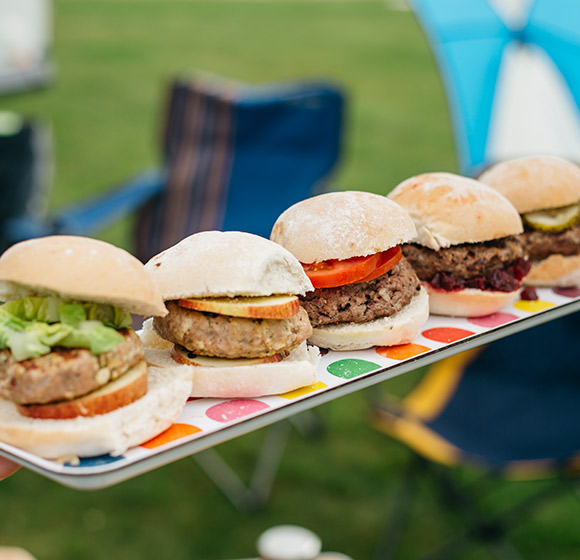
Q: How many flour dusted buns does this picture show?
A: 5